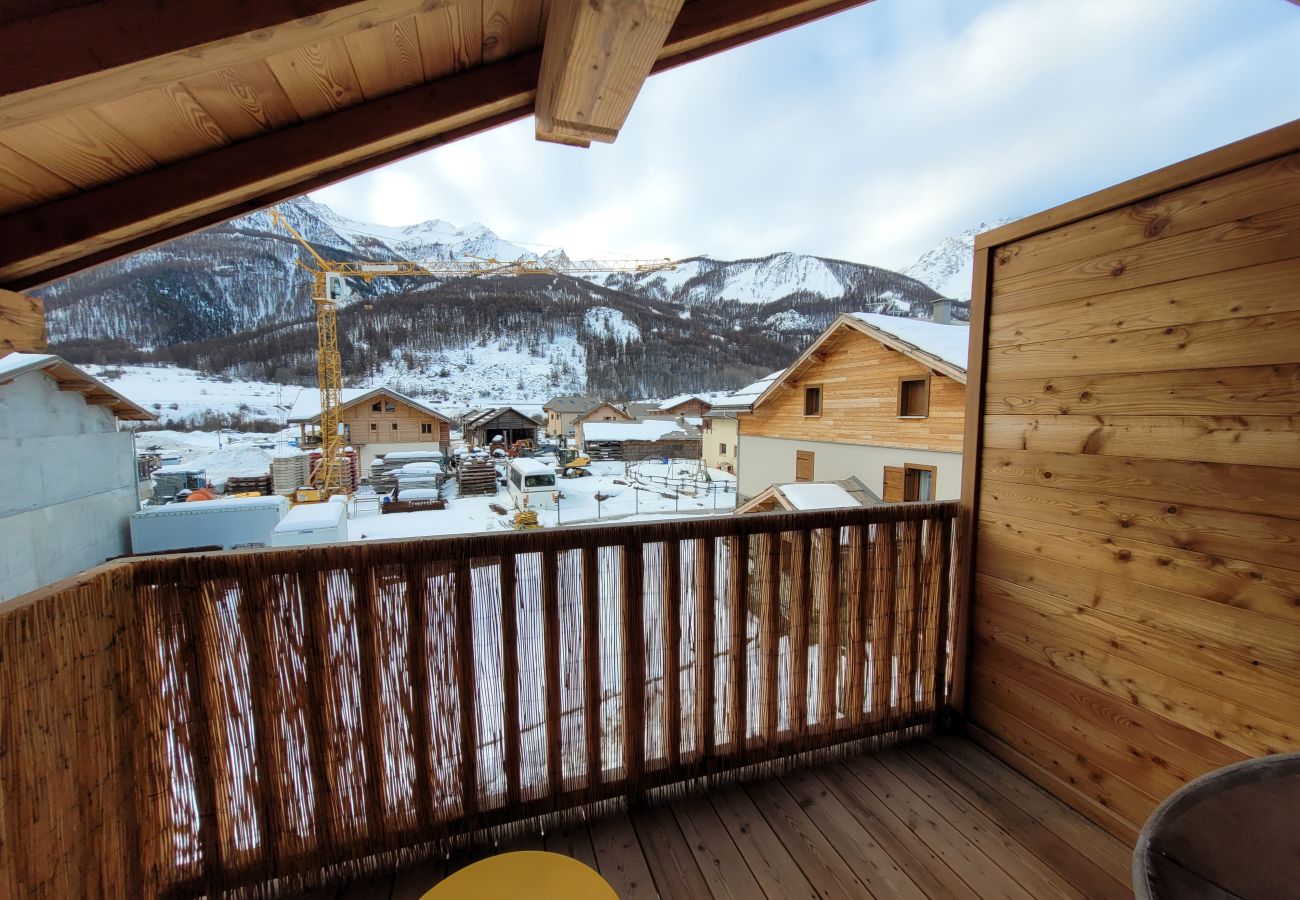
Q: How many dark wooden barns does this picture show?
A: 1